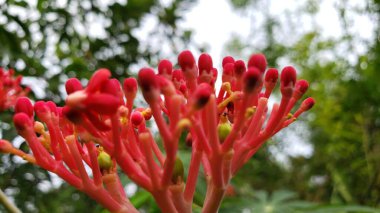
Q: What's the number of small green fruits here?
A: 3